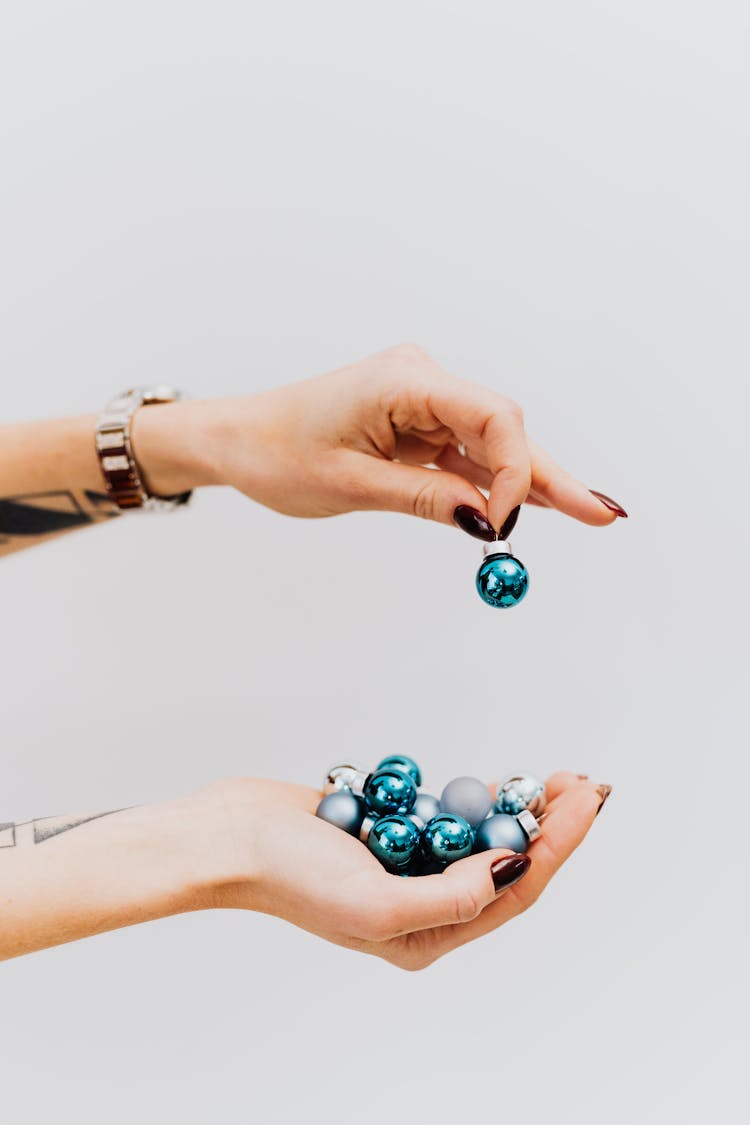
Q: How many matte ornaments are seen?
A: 4